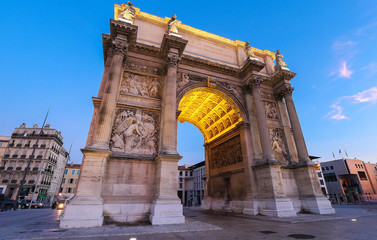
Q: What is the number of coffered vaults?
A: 1